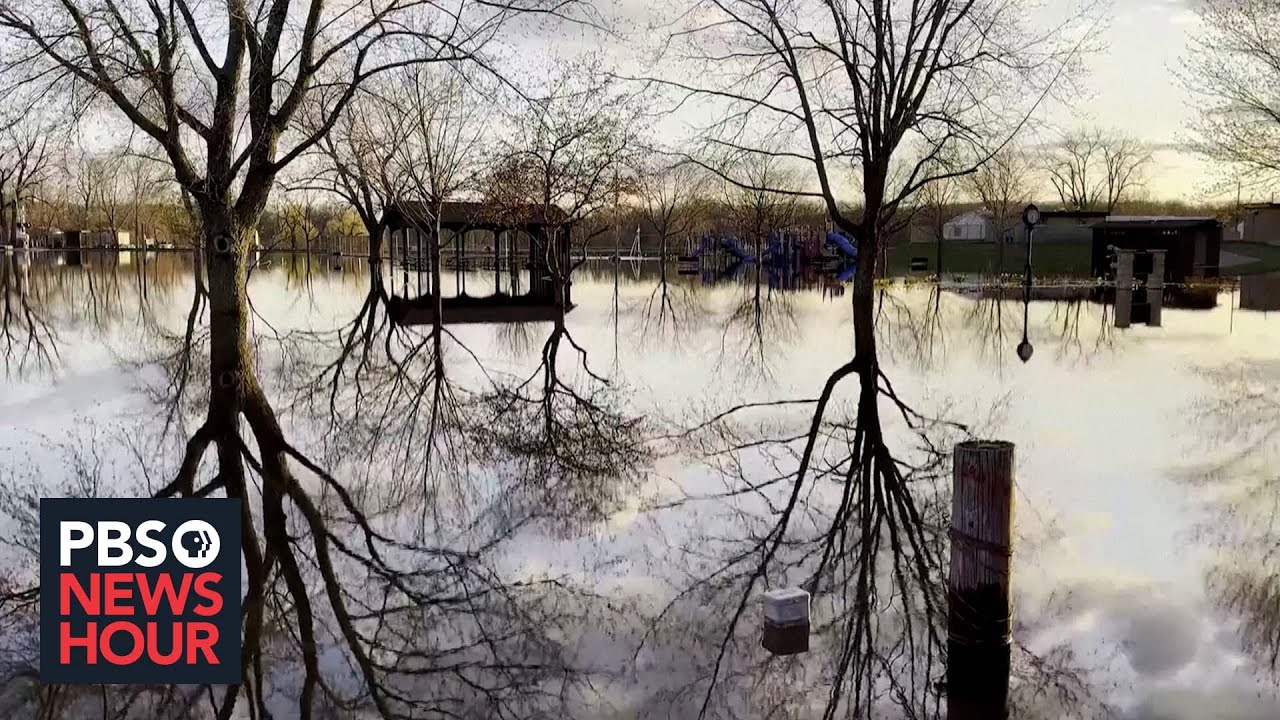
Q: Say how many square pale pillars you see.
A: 2